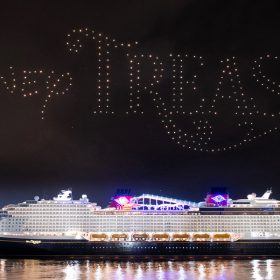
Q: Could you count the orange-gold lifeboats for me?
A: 7